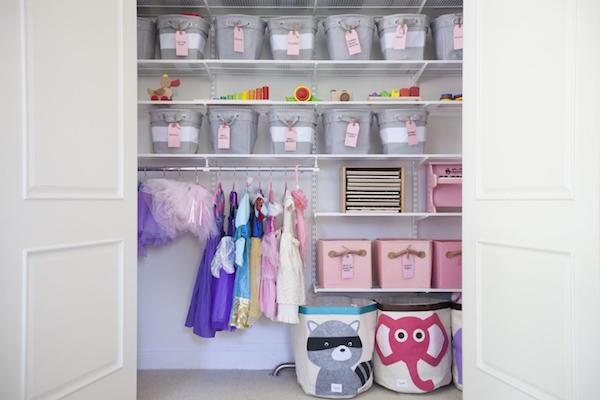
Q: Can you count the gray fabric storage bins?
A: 12